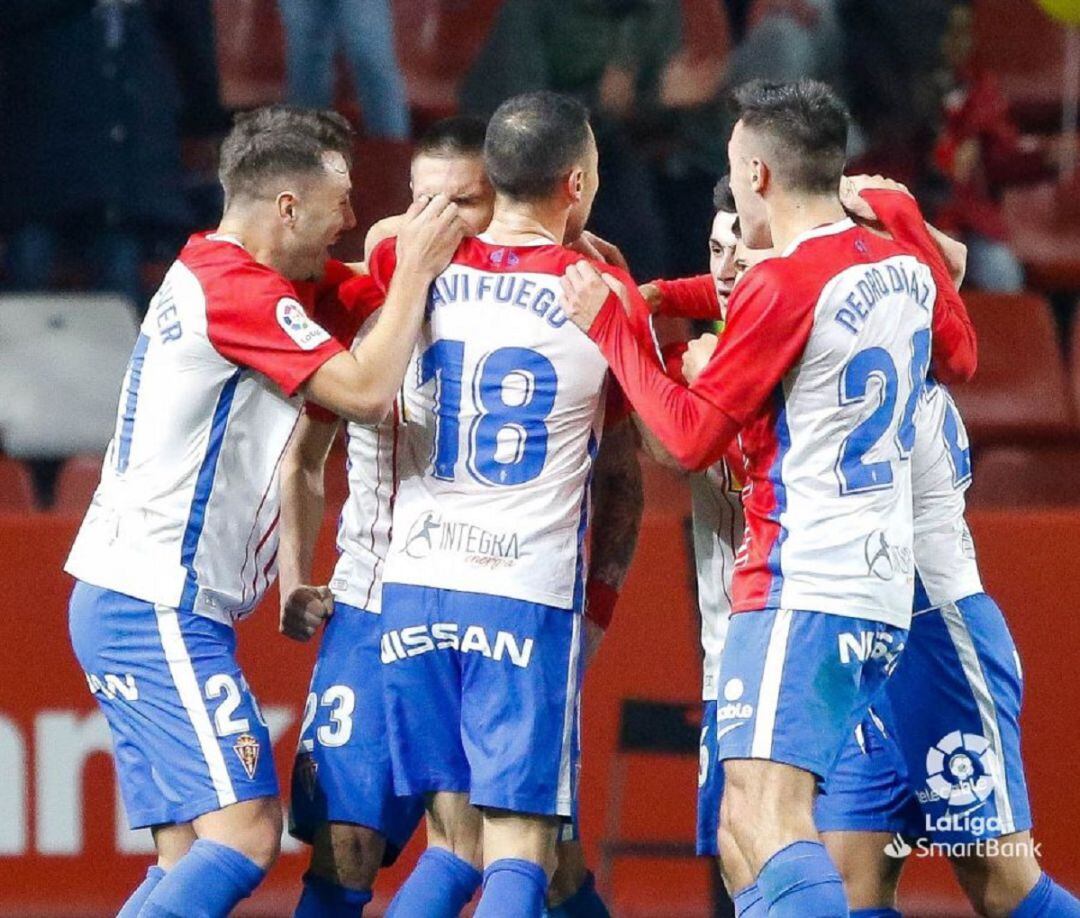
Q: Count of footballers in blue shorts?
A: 6